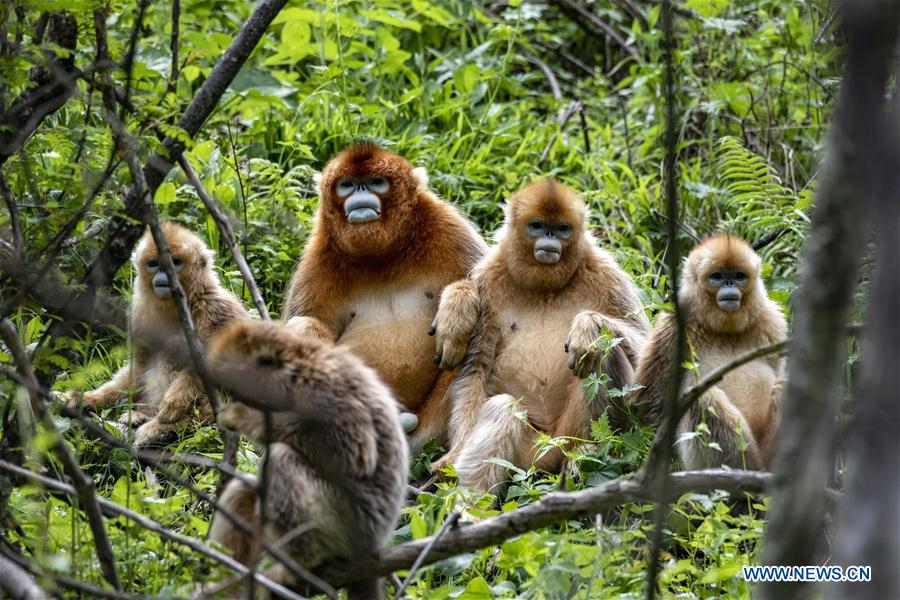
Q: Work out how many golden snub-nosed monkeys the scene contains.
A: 5